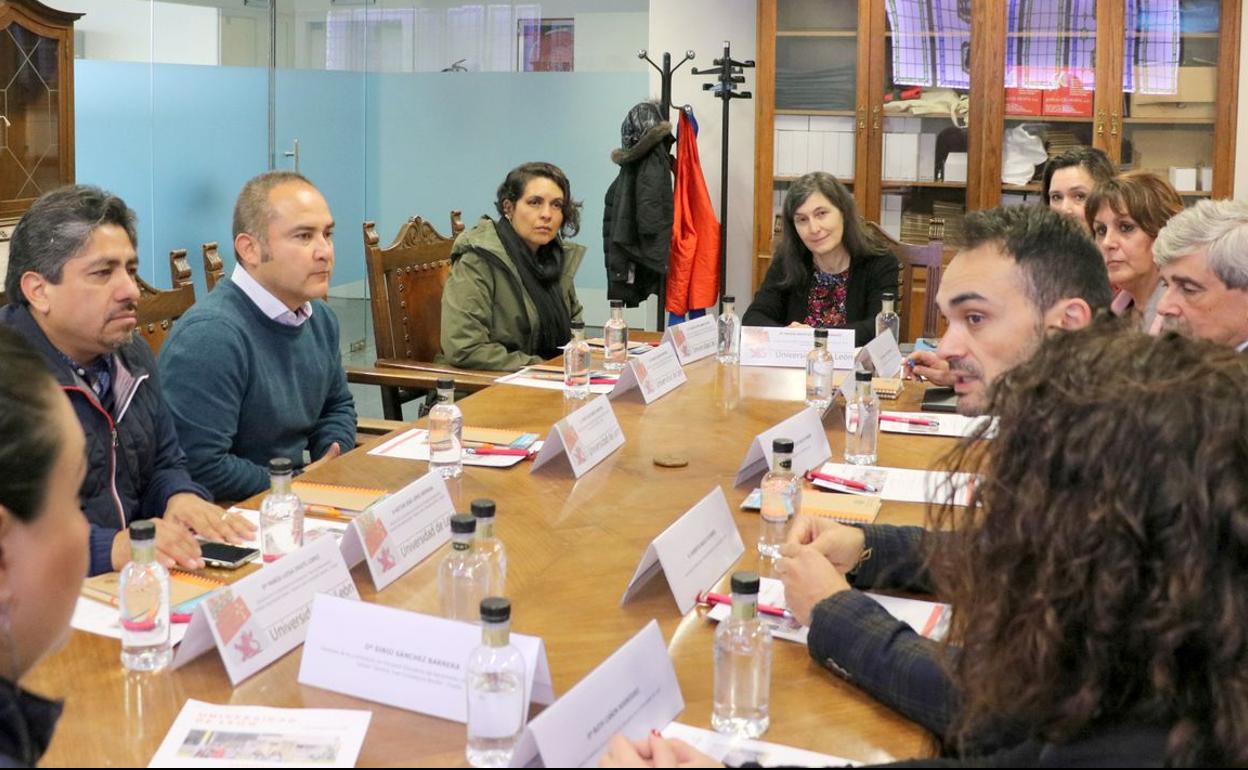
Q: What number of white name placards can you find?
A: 12